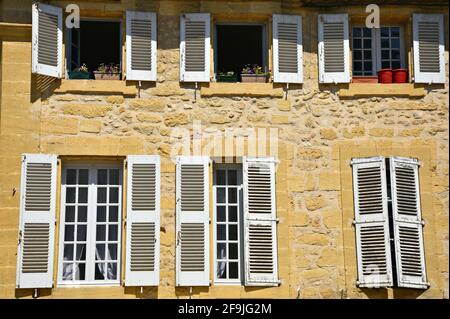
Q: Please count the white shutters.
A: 12